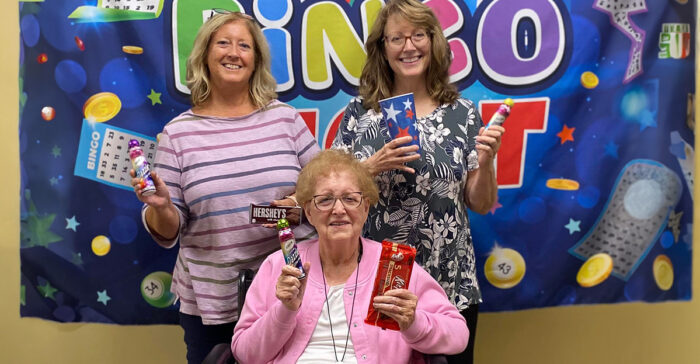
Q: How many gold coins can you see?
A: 7